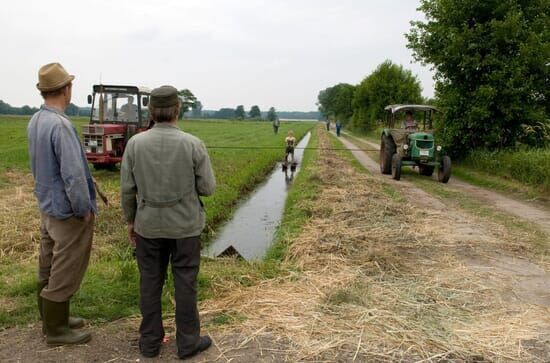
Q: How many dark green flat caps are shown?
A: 1